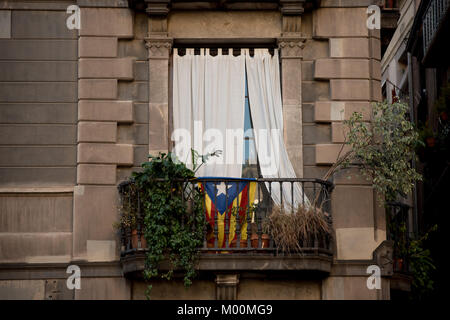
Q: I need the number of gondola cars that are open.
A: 0